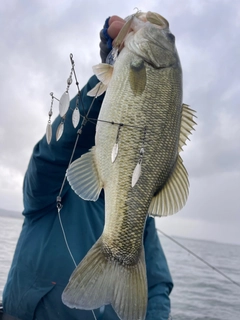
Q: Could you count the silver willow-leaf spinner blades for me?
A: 6